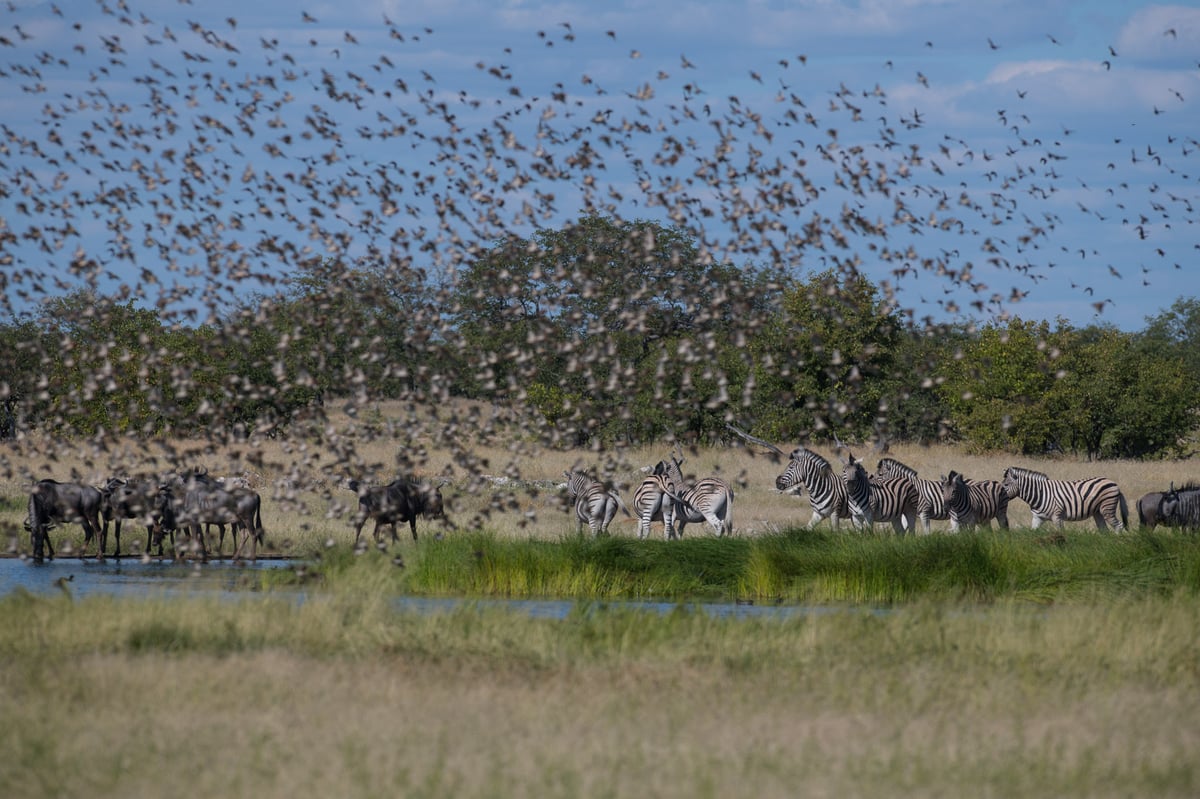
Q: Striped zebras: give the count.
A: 8